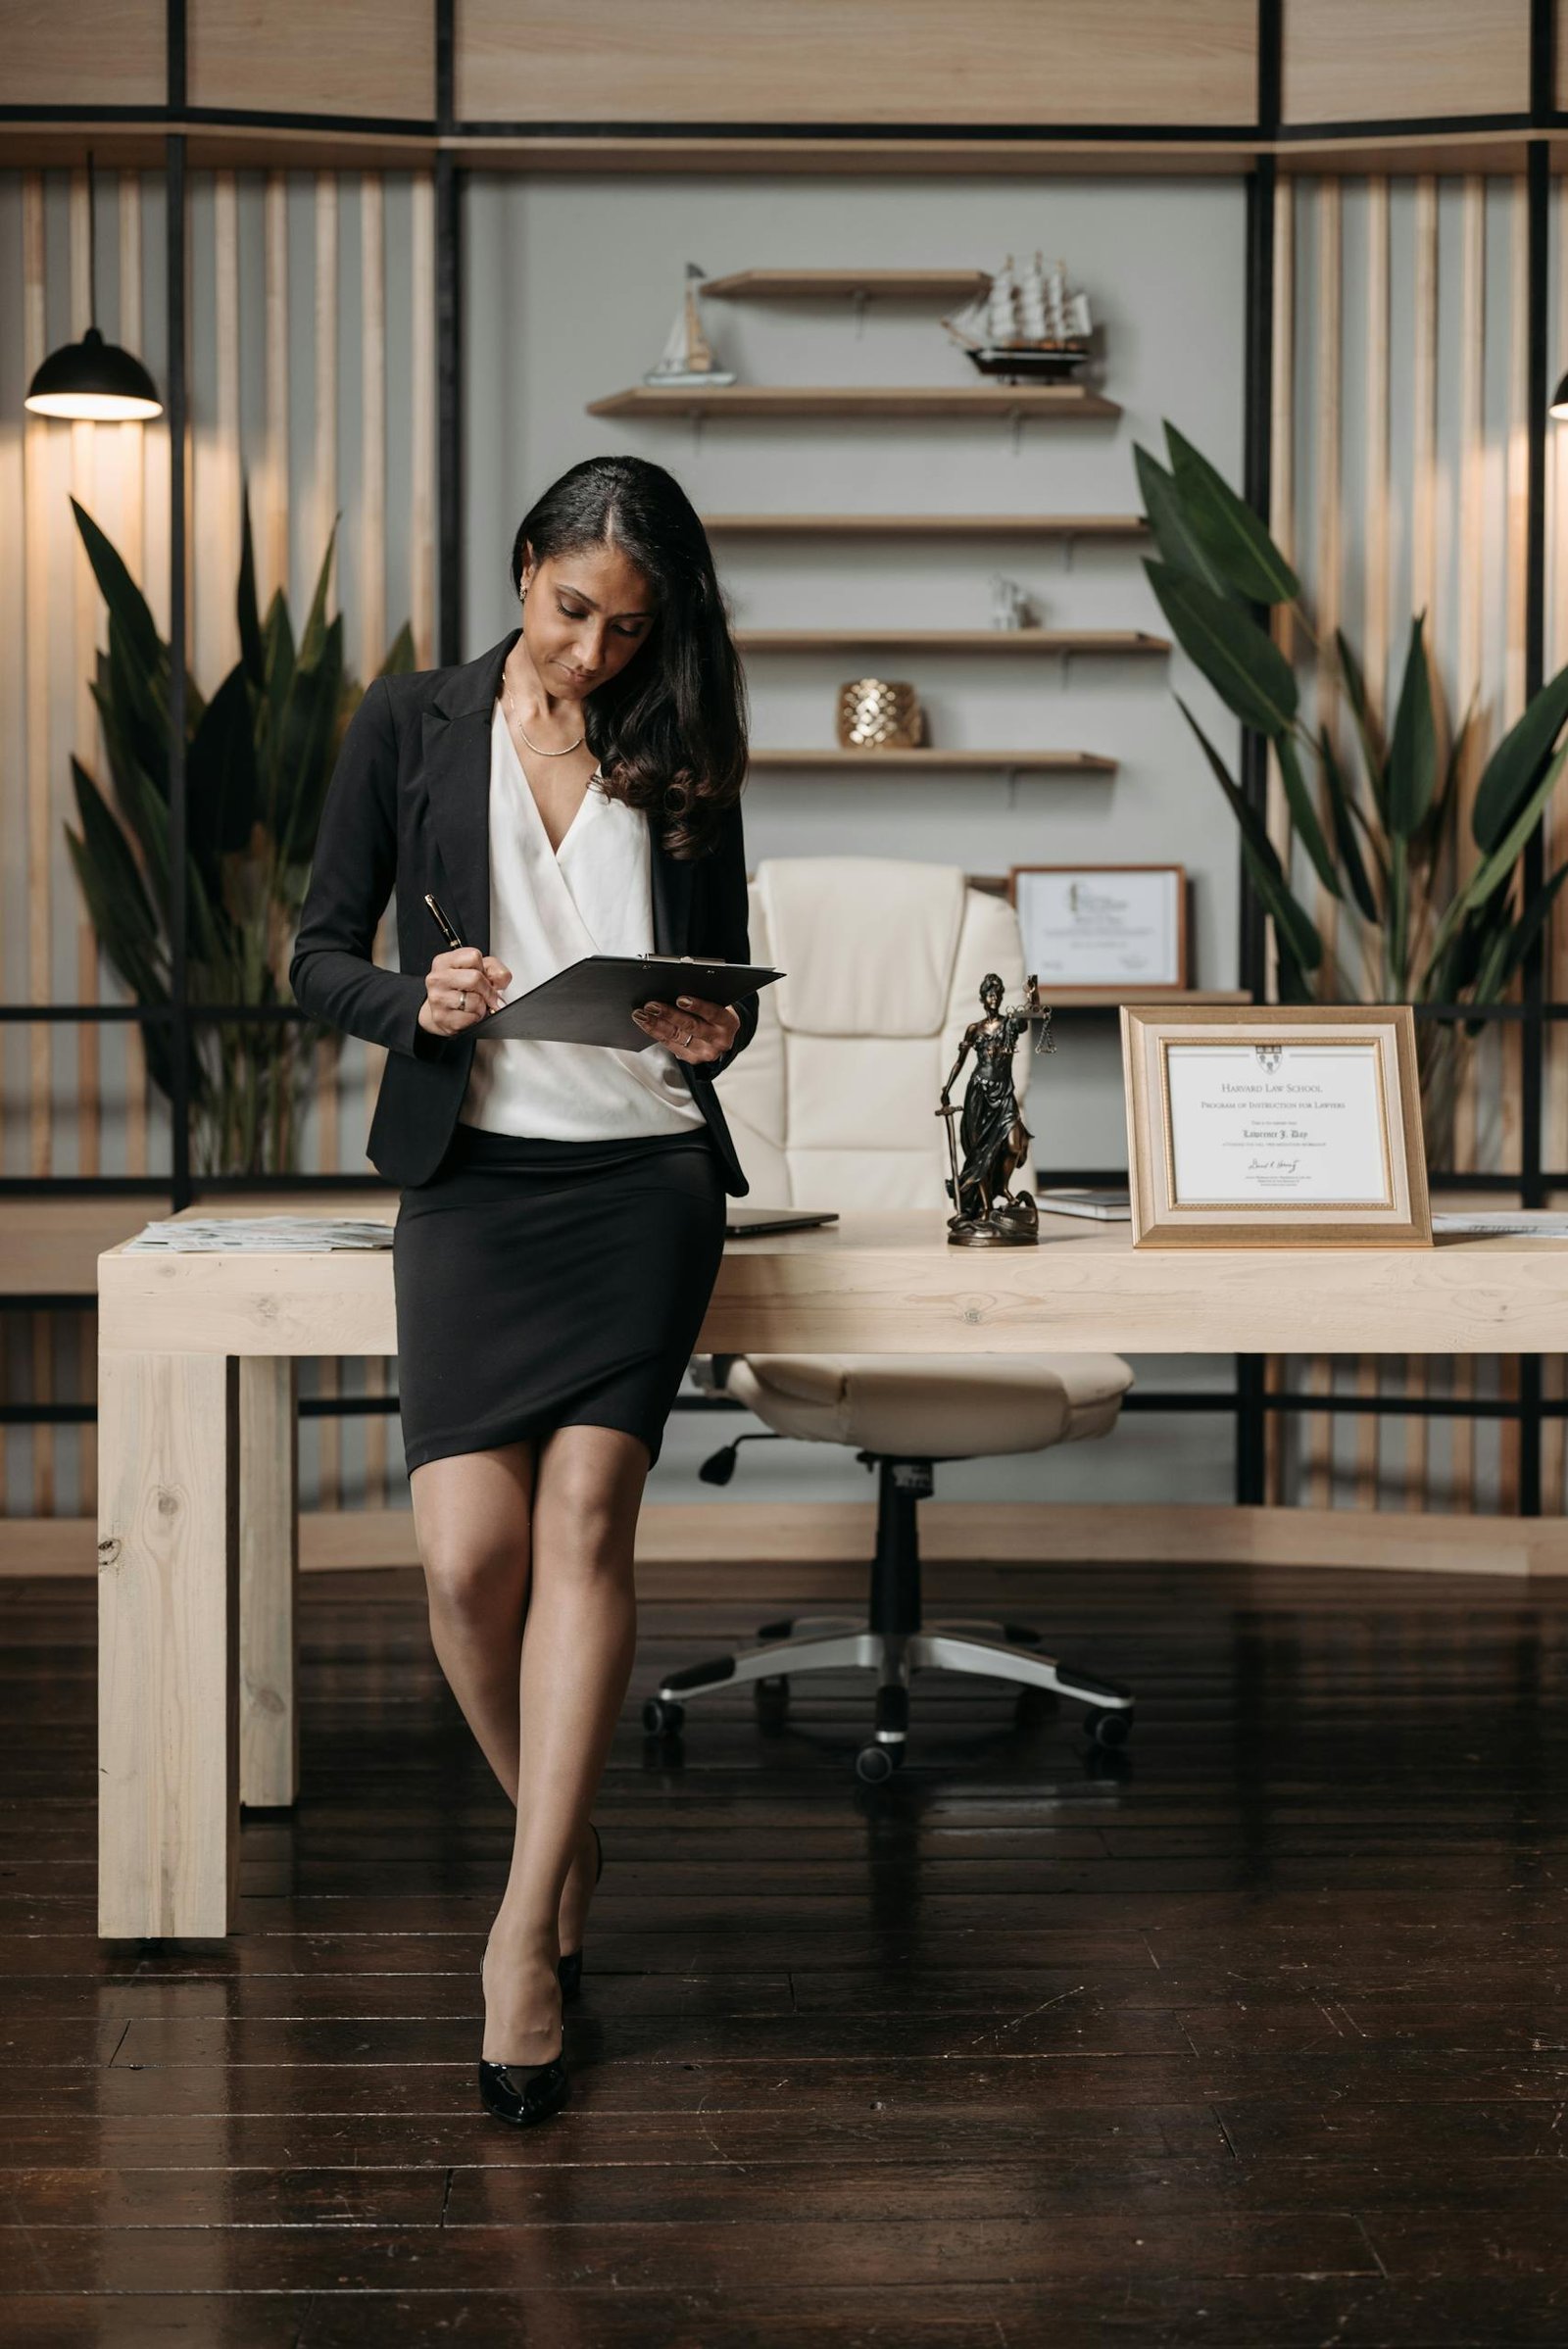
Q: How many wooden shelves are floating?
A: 5